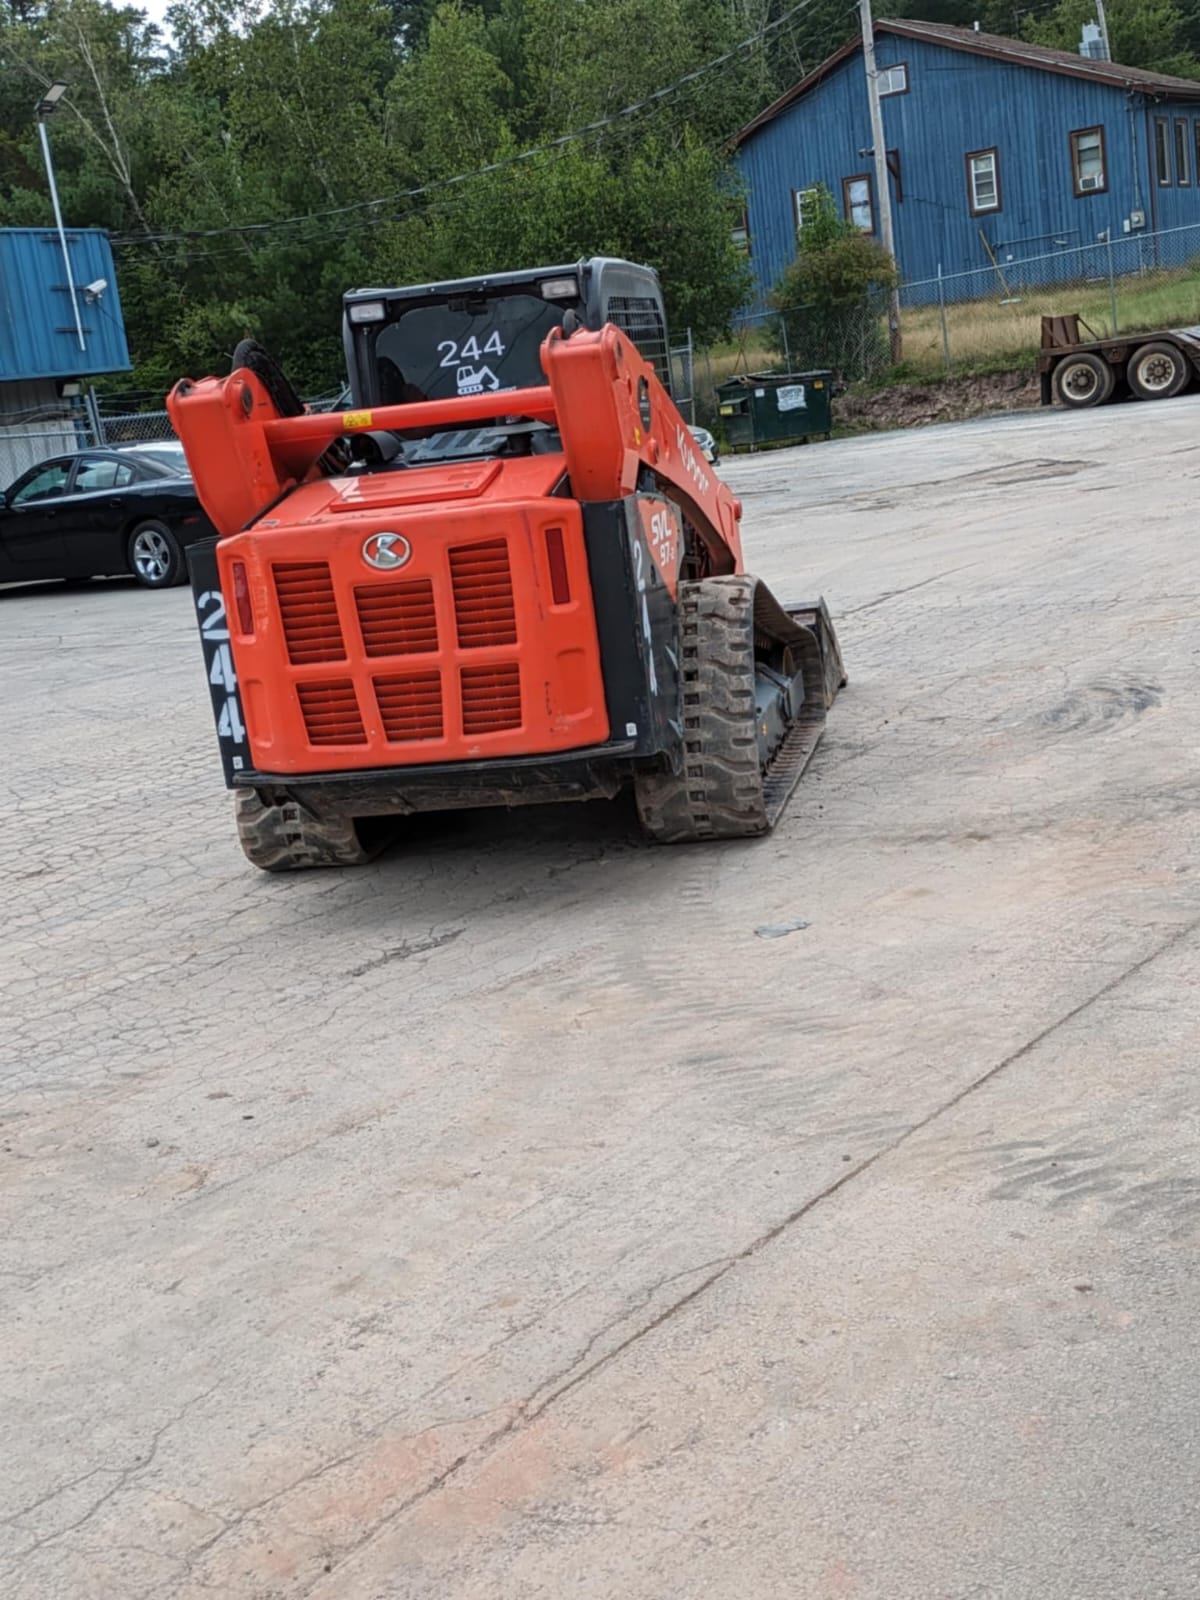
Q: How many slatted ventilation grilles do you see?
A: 6